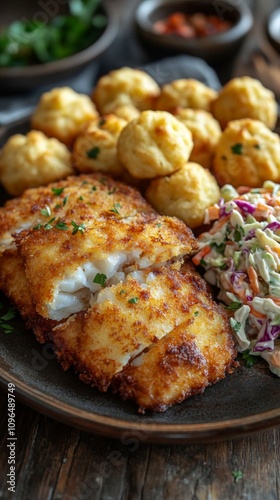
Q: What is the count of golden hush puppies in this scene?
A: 10